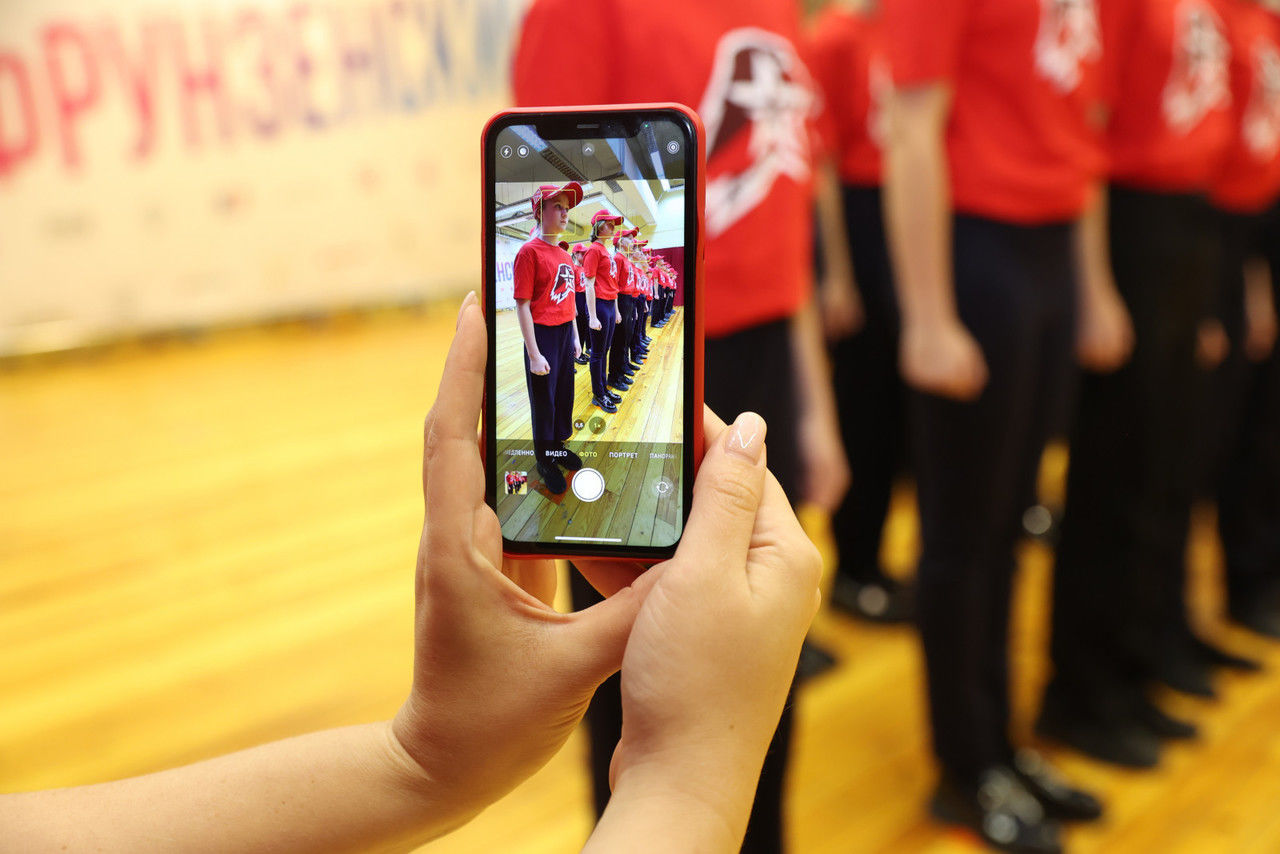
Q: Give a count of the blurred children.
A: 5